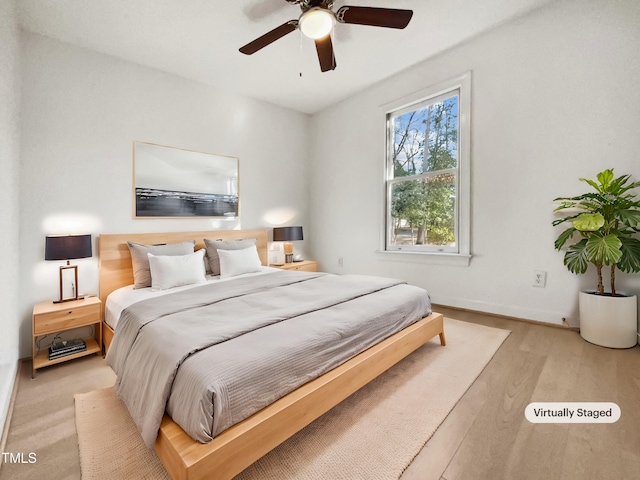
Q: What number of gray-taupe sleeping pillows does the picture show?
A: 2